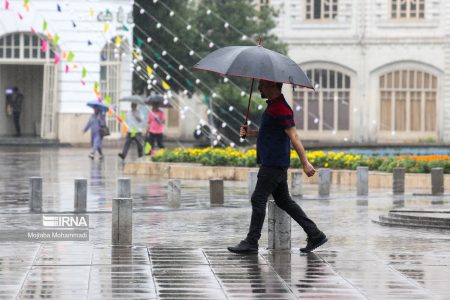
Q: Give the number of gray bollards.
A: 13